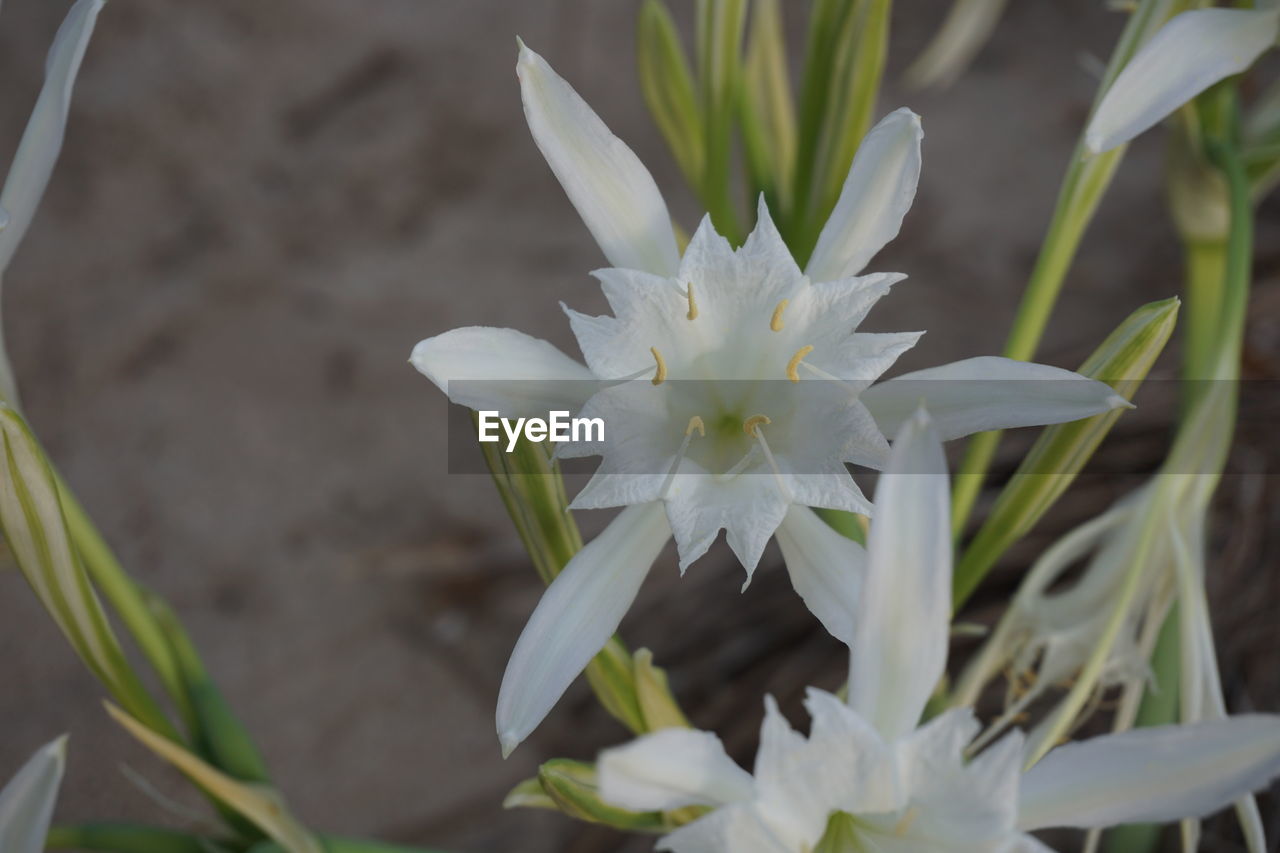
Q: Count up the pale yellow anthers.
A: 6